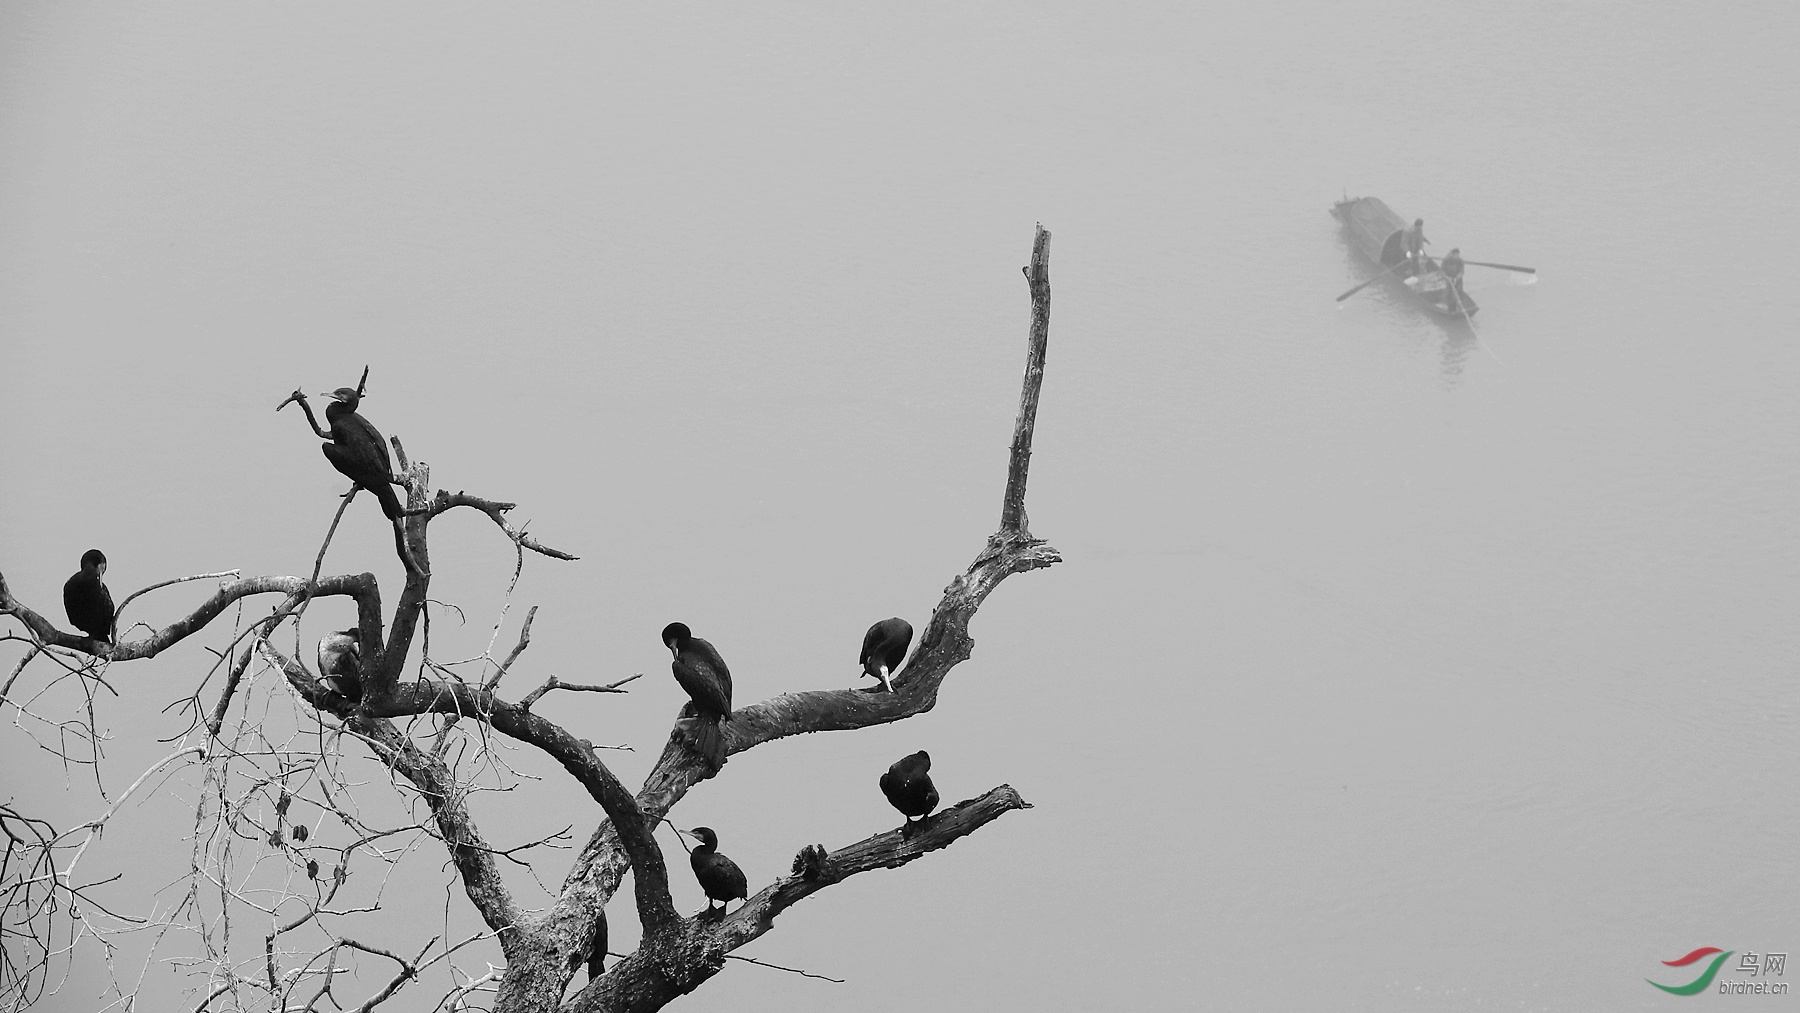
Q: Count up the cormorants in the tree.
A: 8